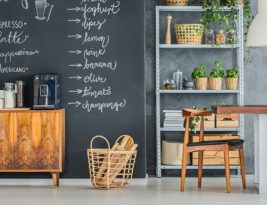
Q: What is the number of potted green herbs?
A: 3